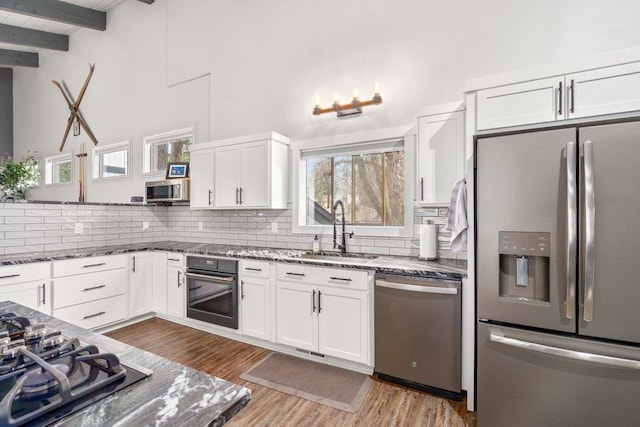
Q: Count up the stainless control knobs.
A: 4